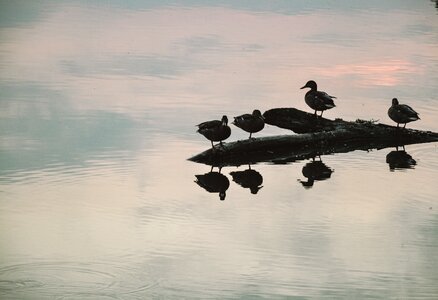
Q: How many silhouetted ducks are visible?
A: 4